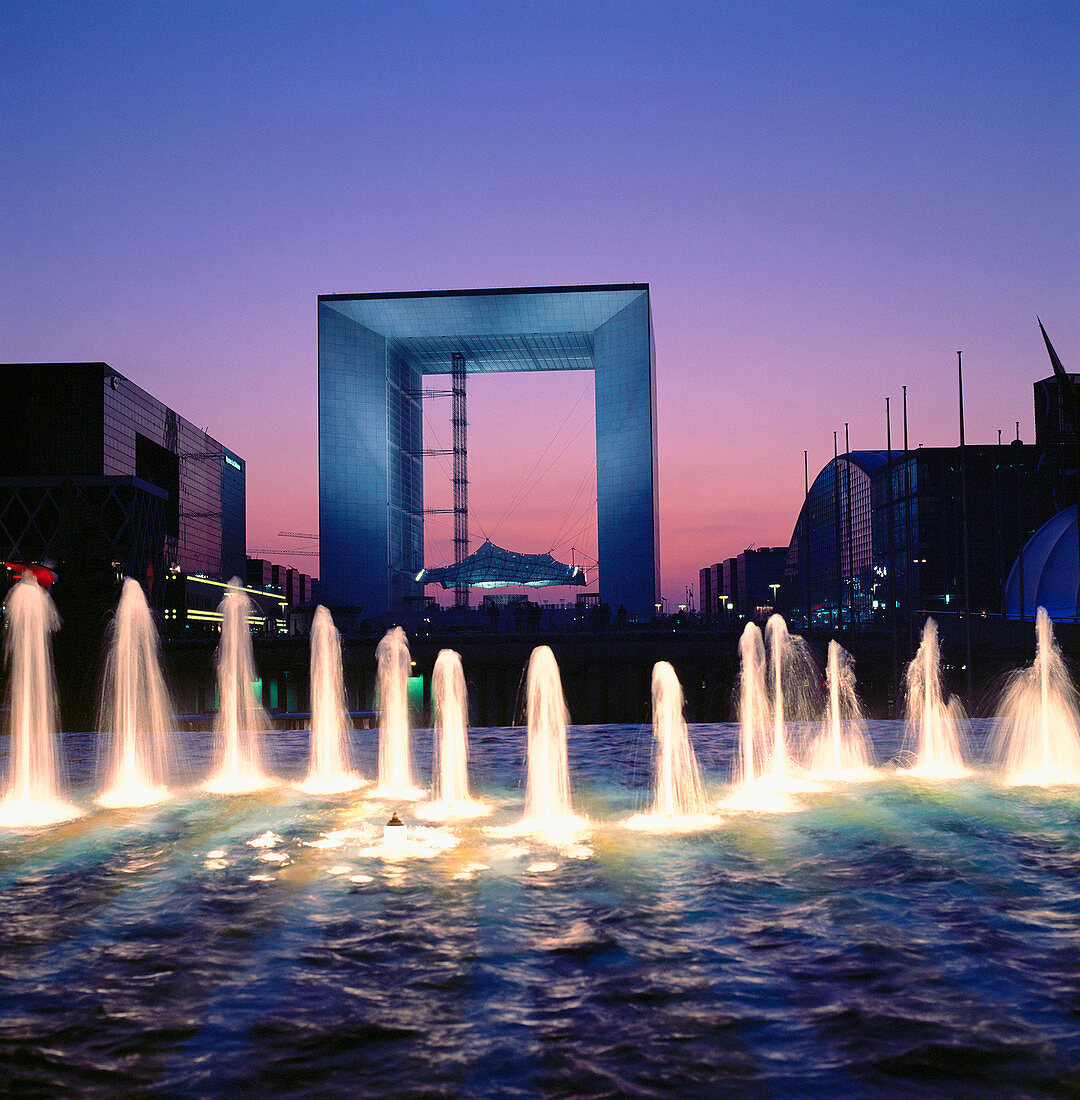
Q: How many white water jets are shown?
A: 13